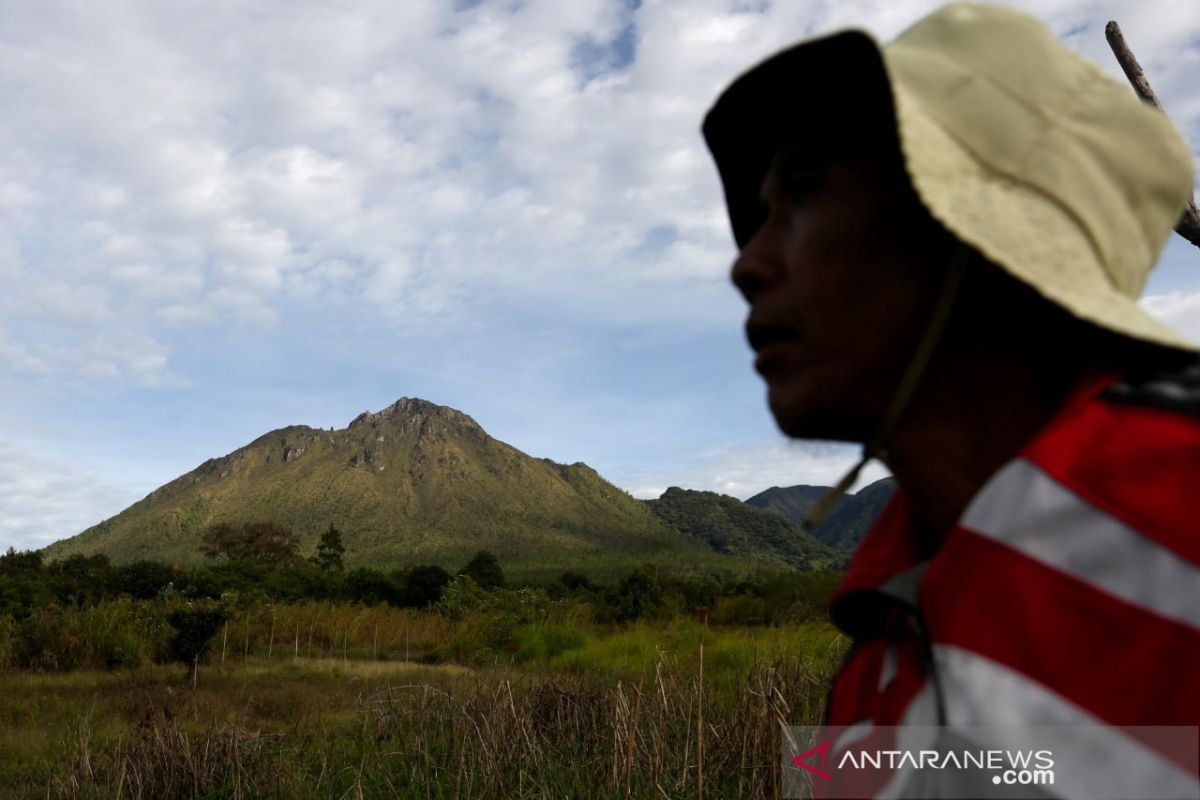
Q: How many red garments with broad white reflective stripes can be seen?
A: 1